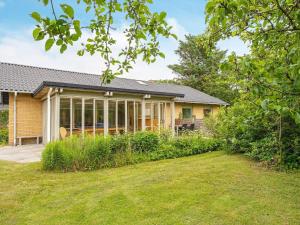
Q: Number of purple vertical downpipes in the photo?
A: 0